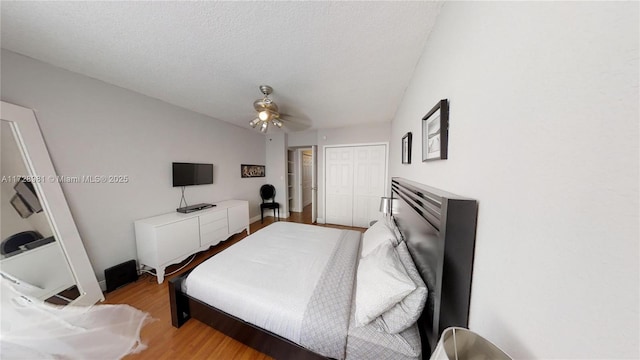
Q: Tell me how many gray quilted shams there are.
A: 2